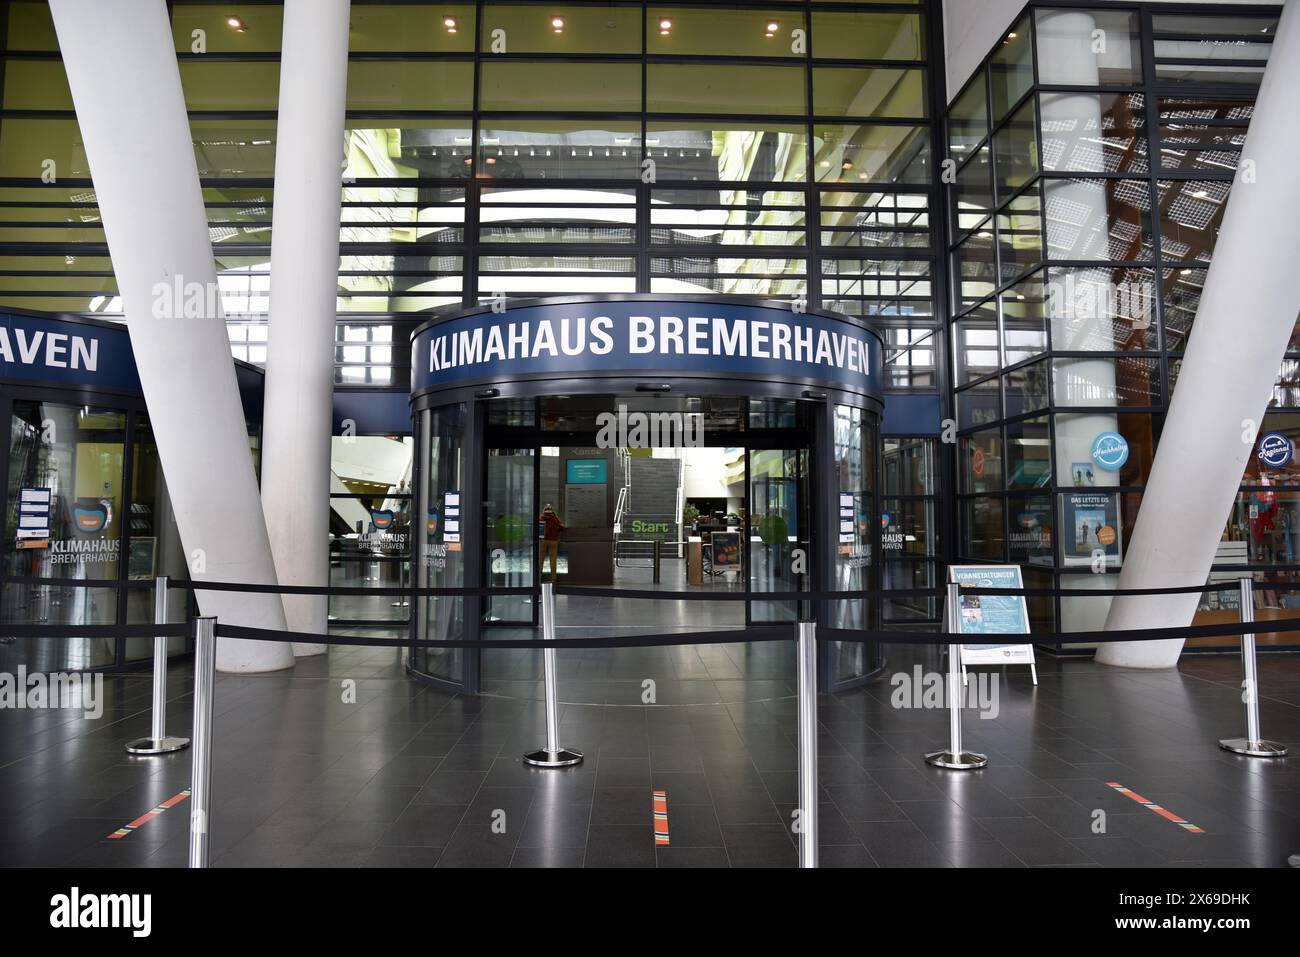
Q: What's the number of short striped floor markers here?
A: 3